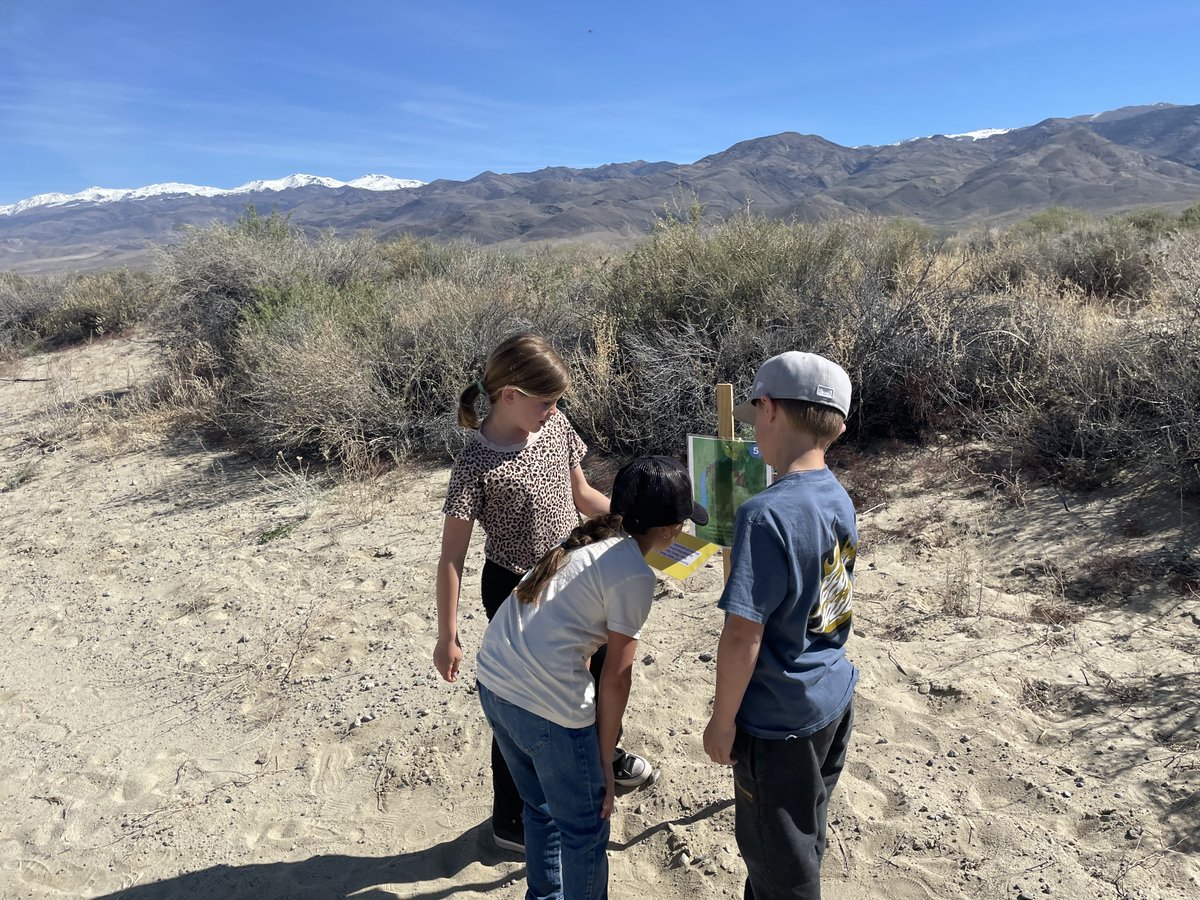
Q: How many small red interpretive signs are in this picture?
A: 0